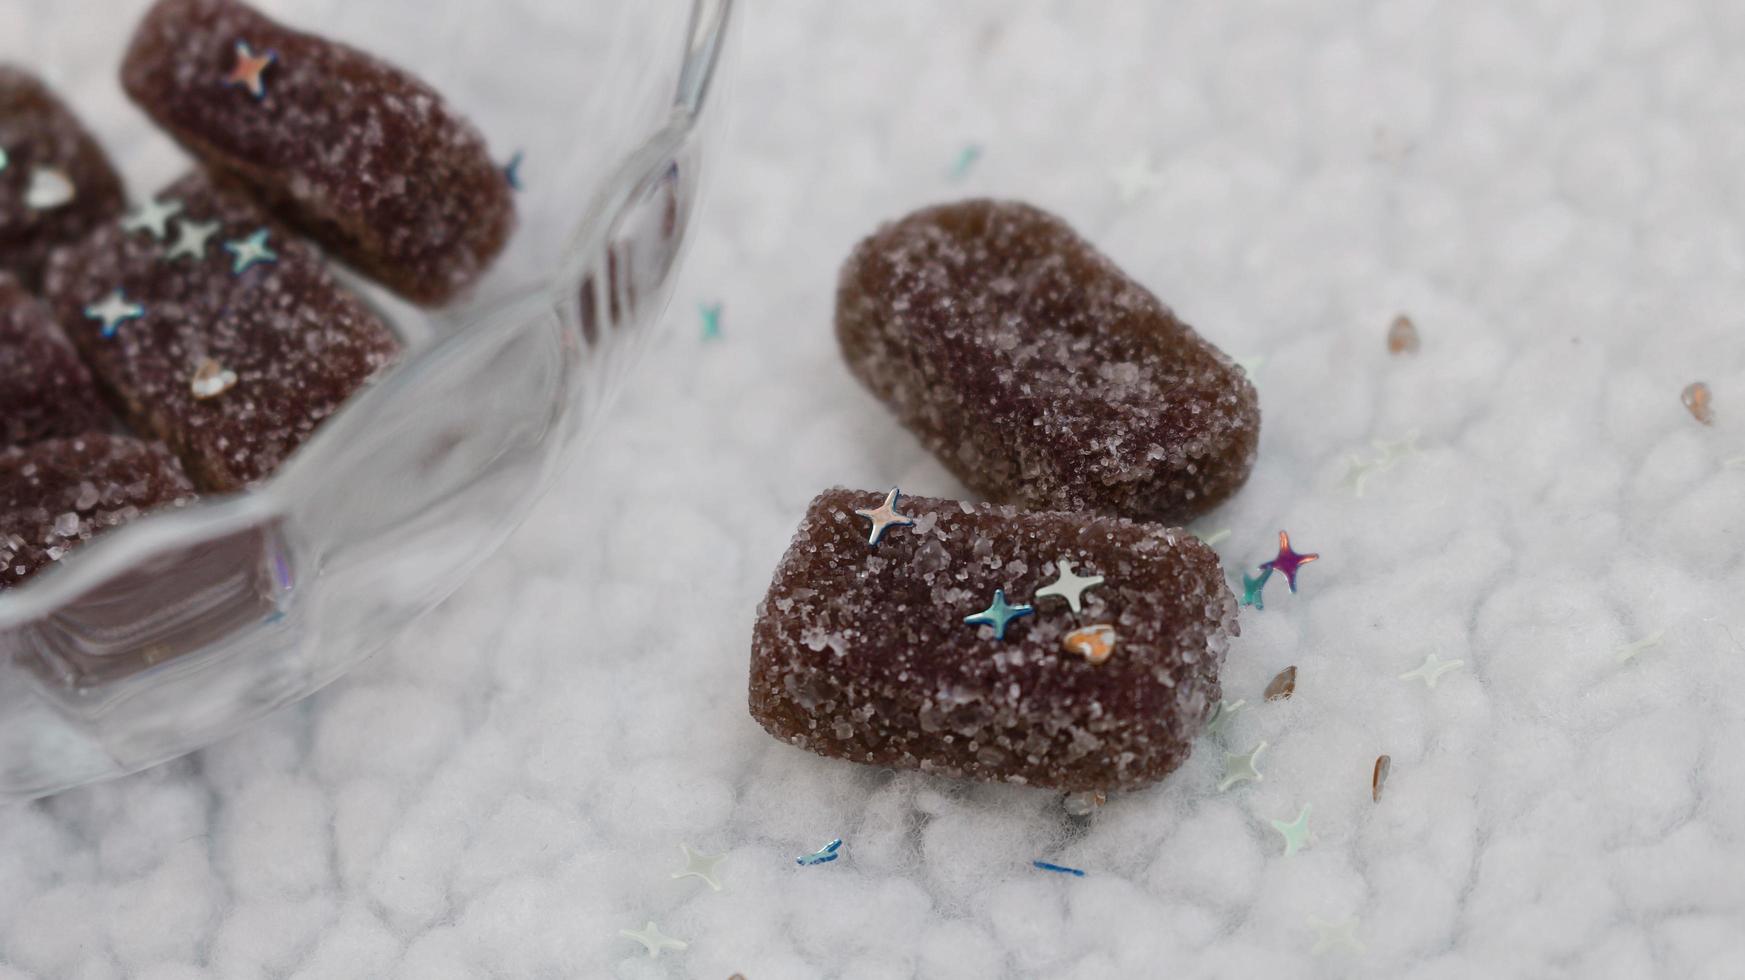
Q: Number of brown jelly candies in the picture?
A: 7